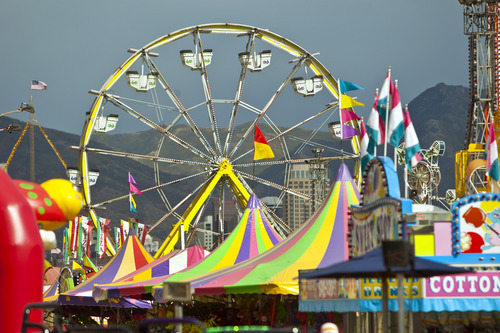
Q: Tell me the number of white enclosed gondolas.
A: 7